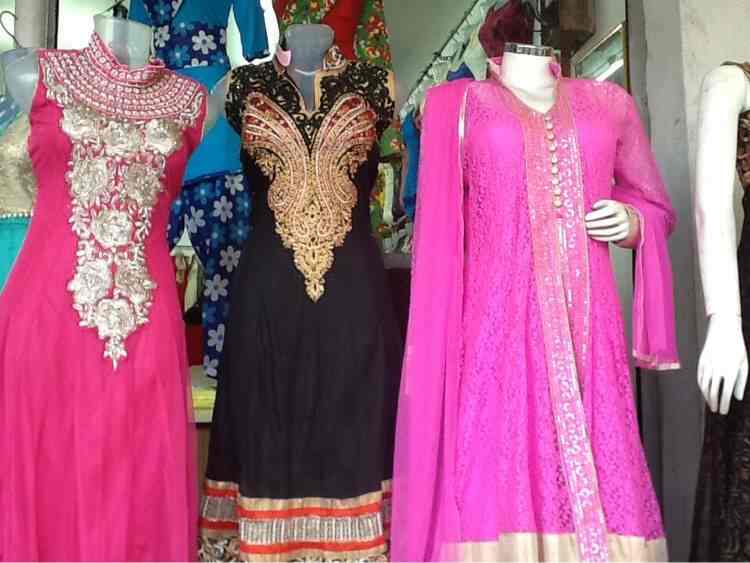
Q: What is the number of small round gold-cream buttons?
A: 9